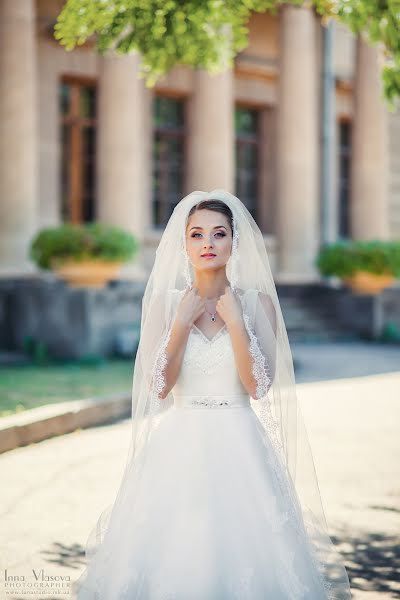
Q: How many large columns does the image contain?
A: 5